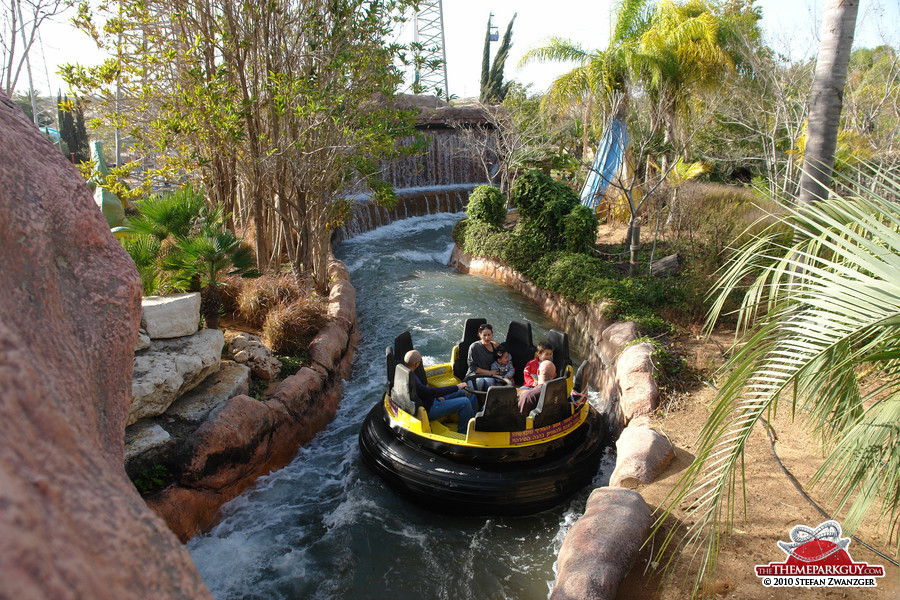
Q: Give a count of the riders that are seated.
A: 5